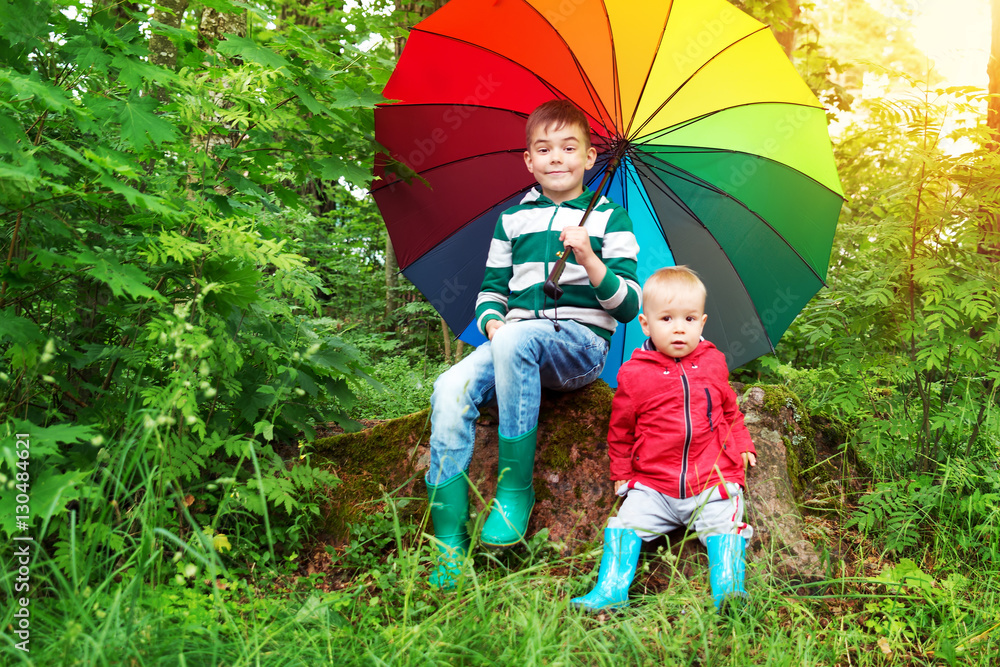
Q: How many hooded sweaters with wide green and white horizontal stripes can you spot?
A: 1